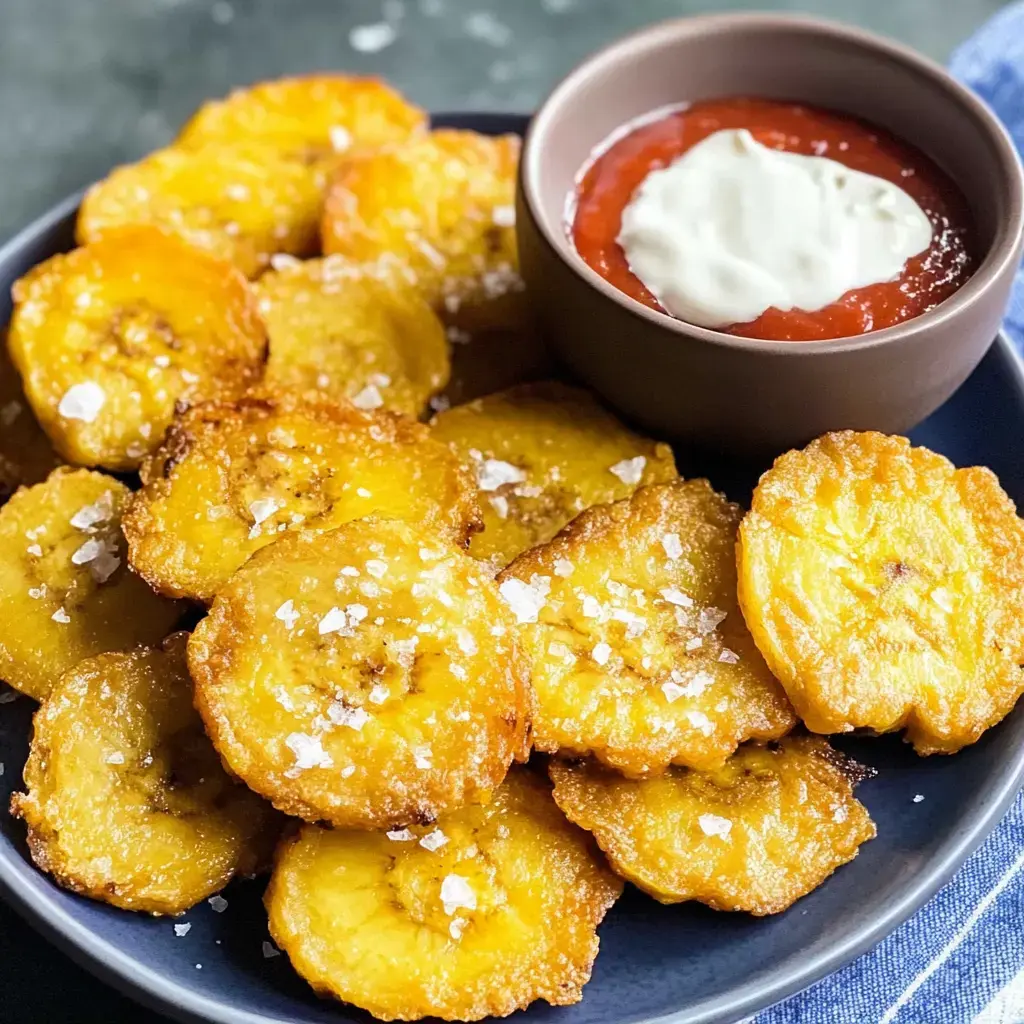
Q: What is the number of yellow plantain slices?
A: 14